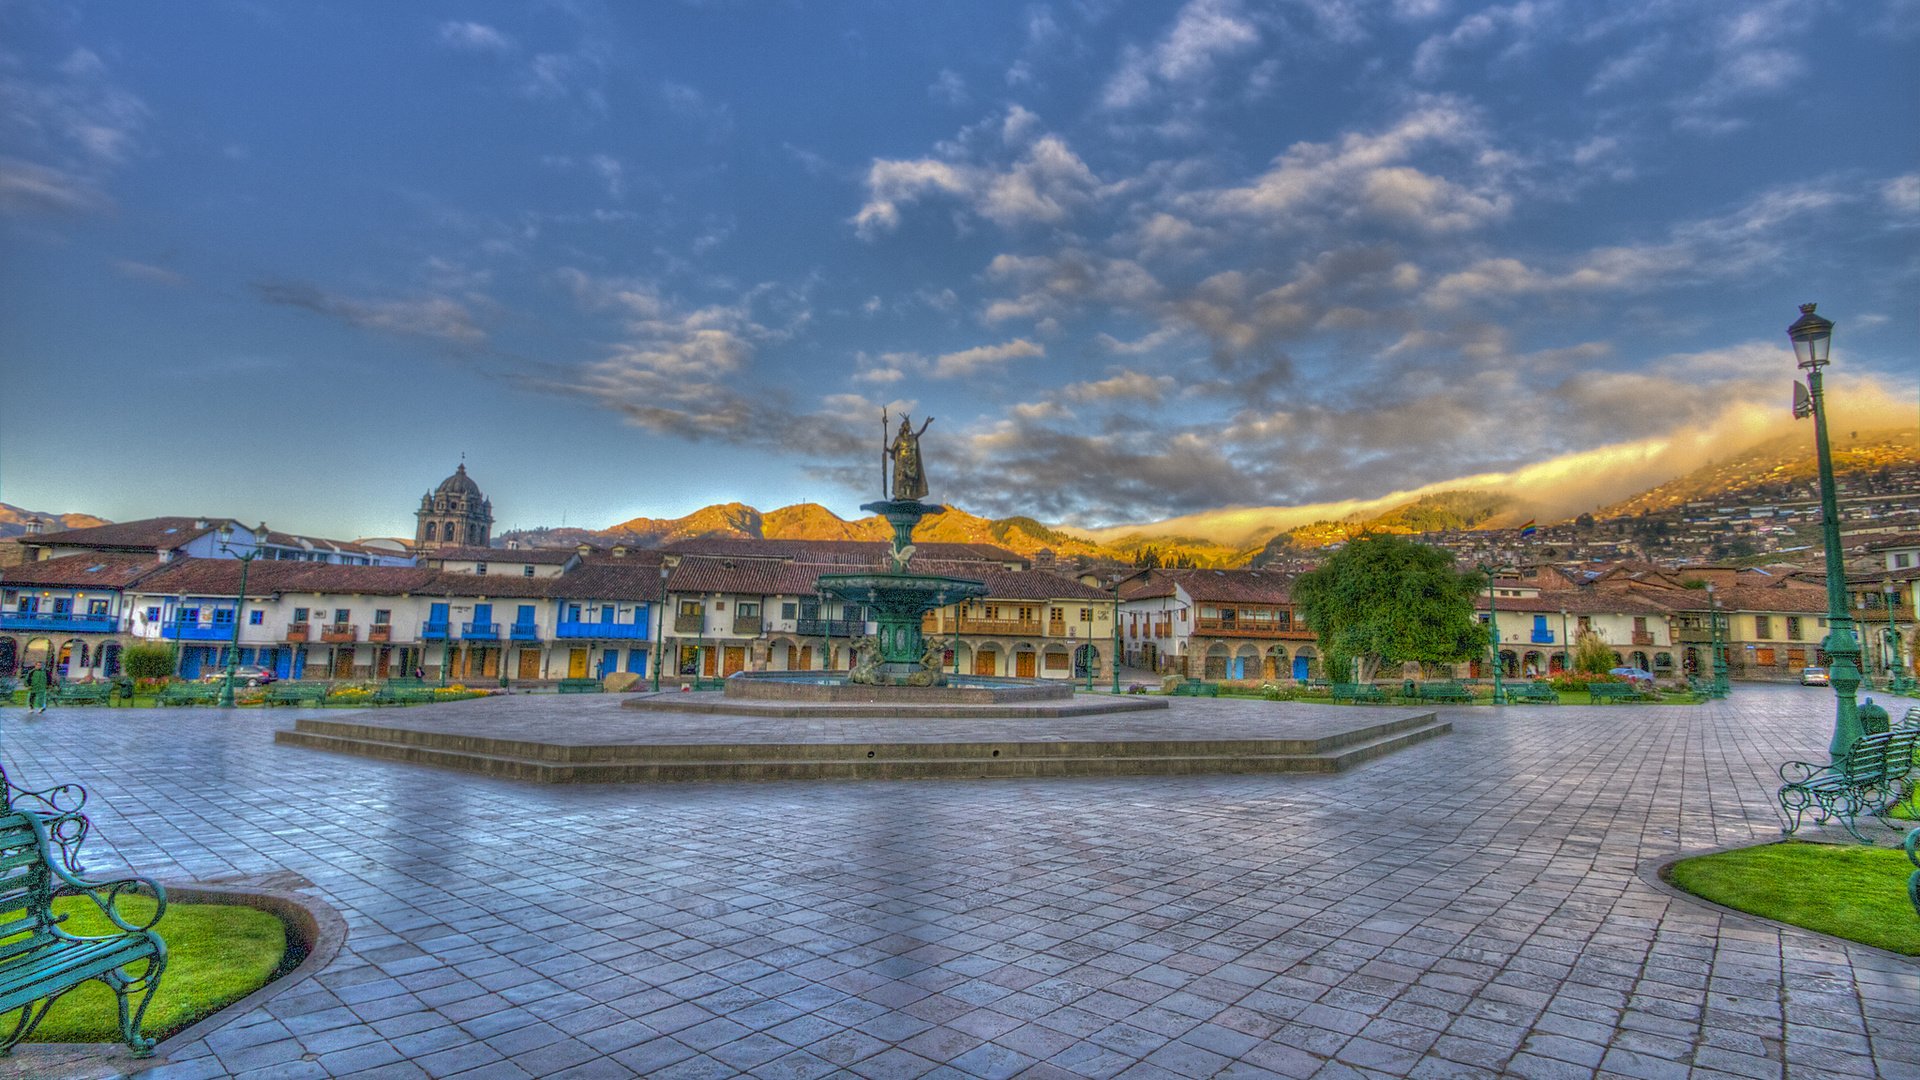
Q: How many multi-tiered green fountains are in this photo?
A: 1